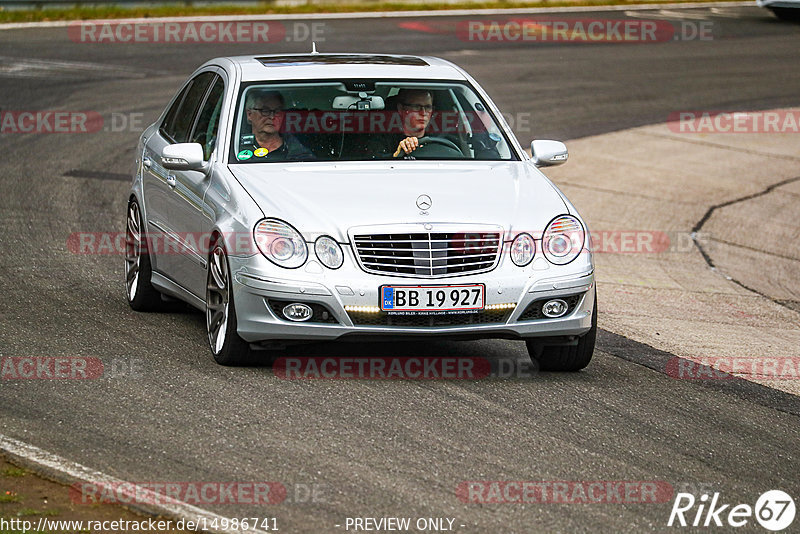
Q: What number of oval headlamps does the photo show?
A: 4